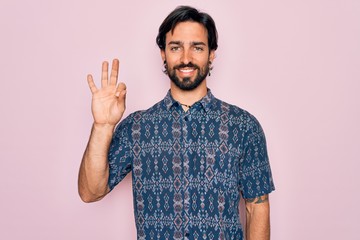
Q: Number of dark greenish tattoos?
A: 1